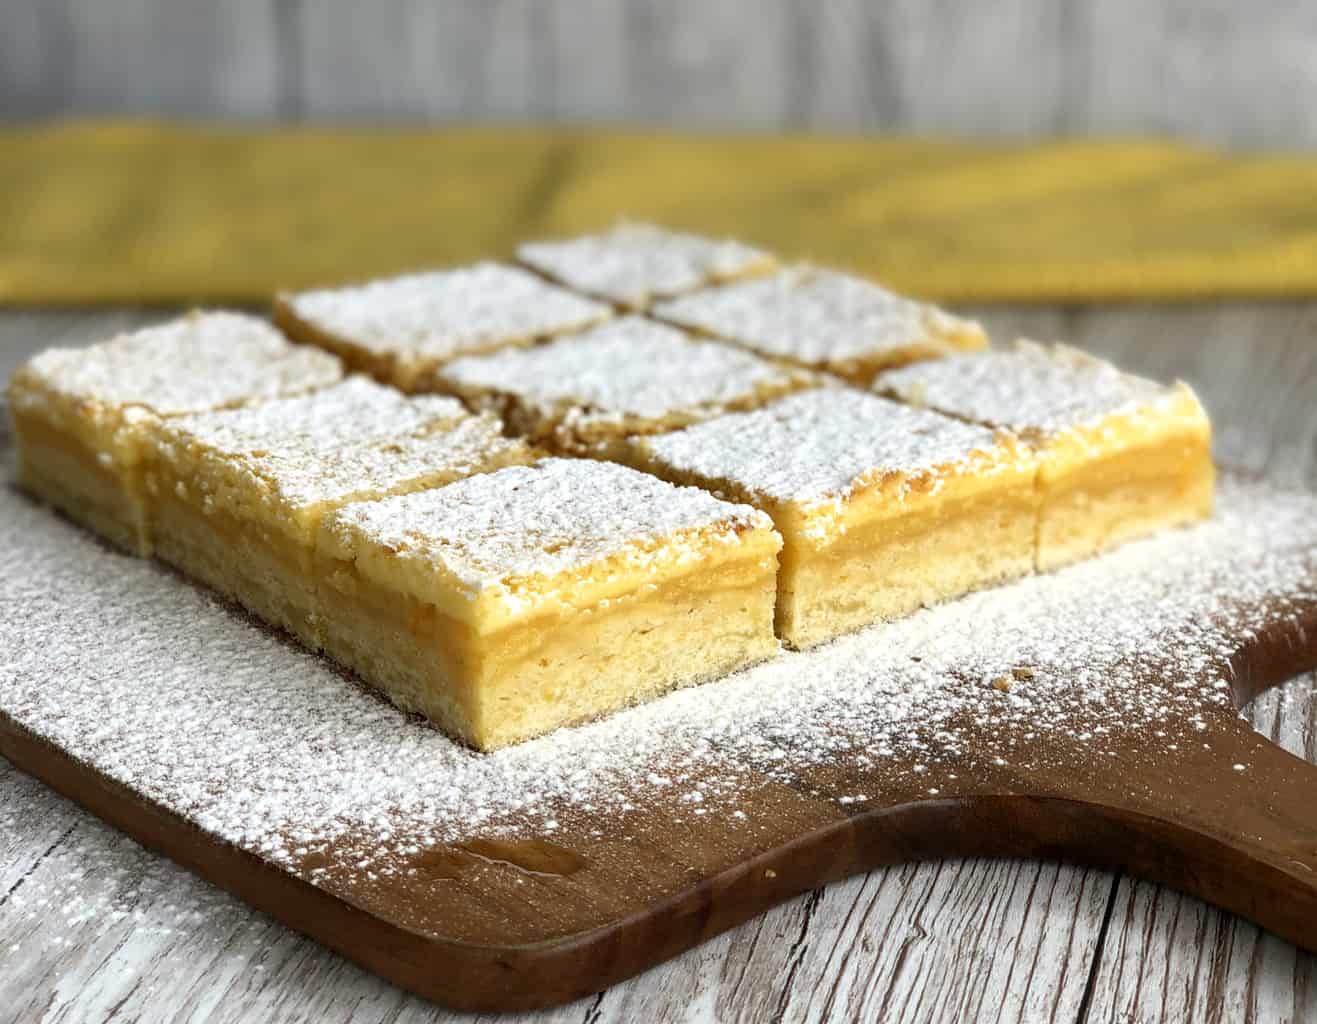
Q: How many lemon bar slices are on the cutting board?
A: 9